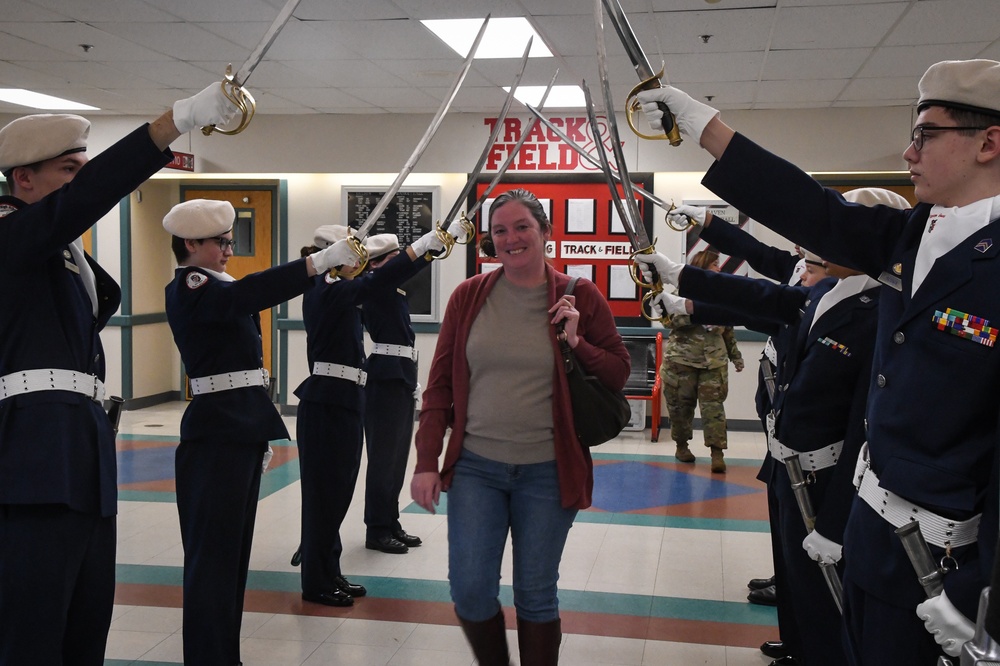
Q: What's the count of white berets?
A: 7